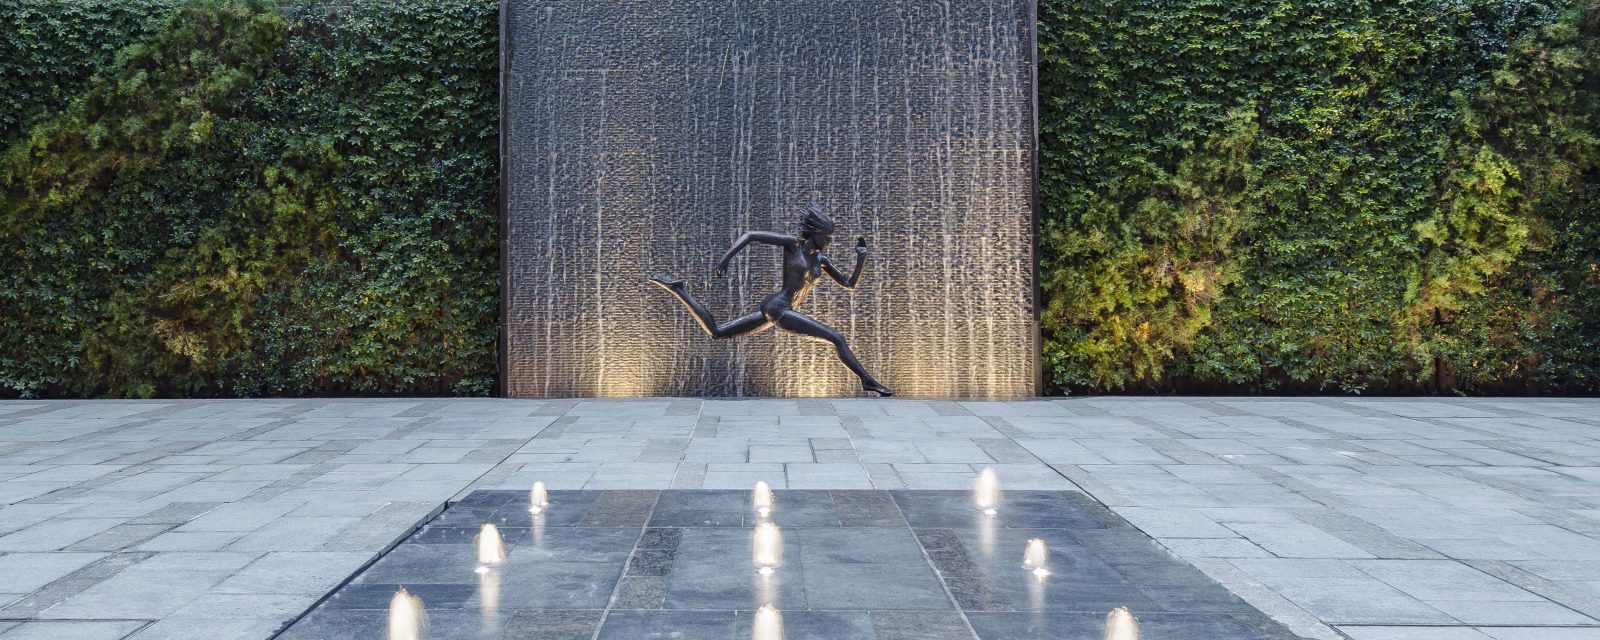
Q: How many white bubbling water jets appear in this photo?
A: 9